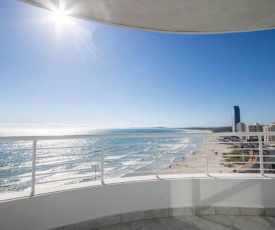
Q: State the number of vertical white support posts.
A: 5